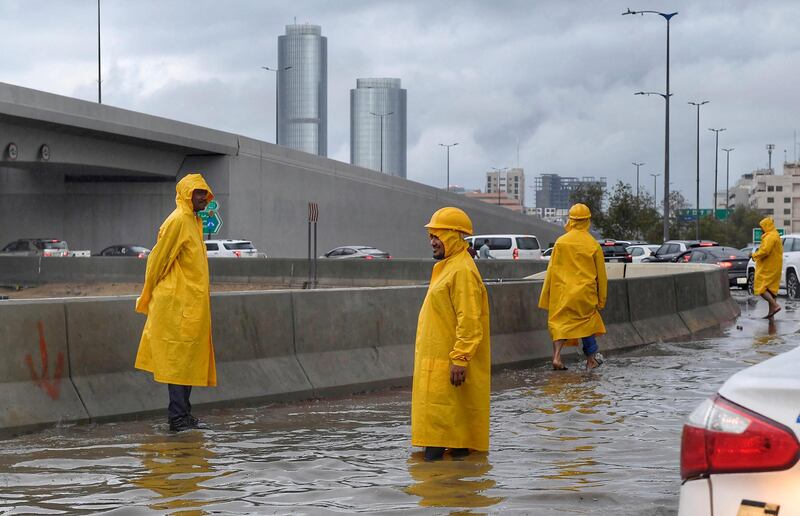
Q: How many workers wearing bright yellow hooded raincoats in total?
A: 4